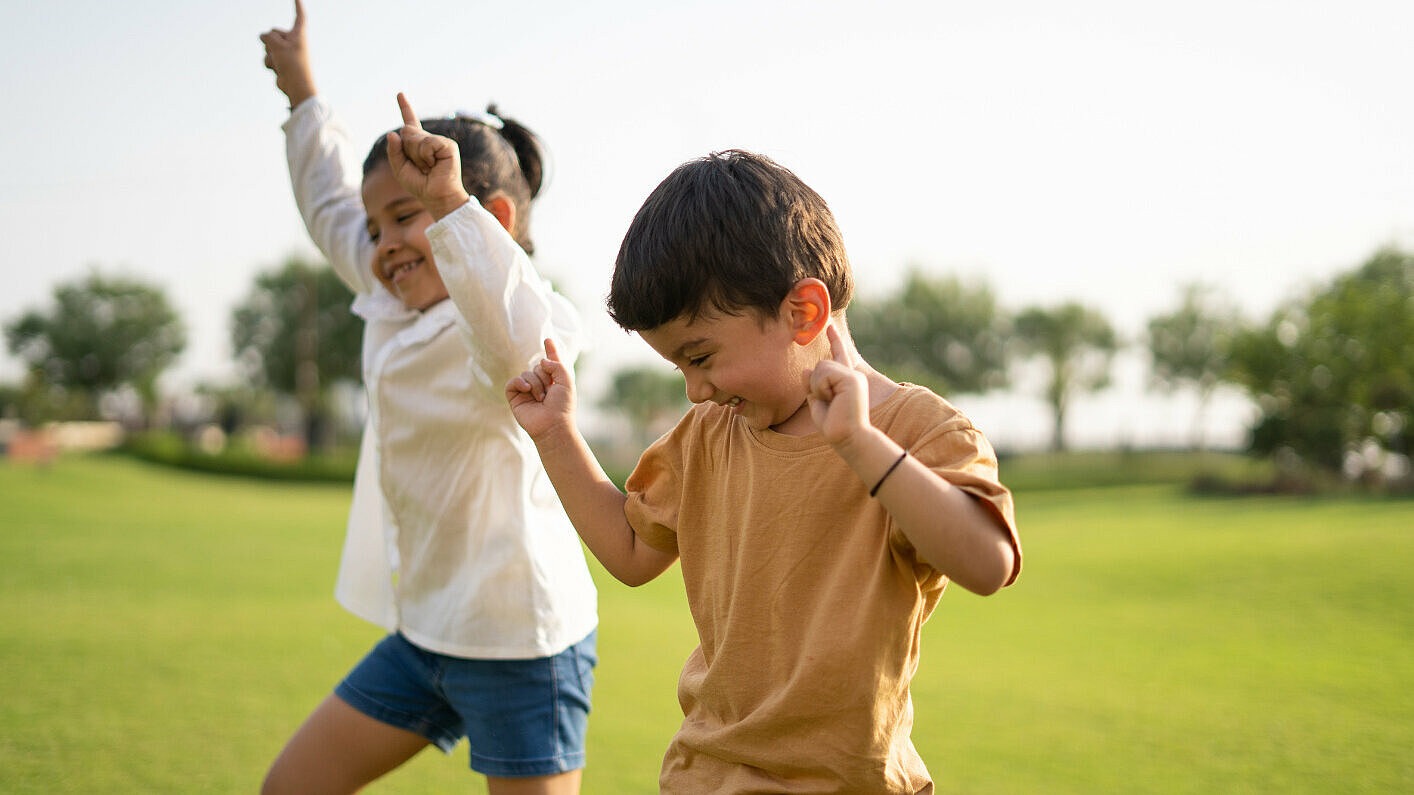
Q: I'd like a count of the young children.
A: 2